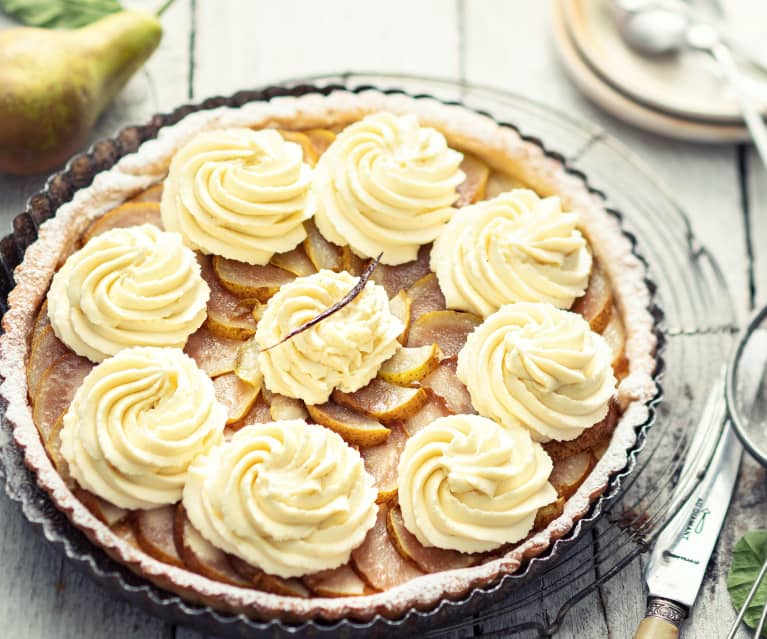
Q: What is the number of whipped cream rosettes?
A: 9